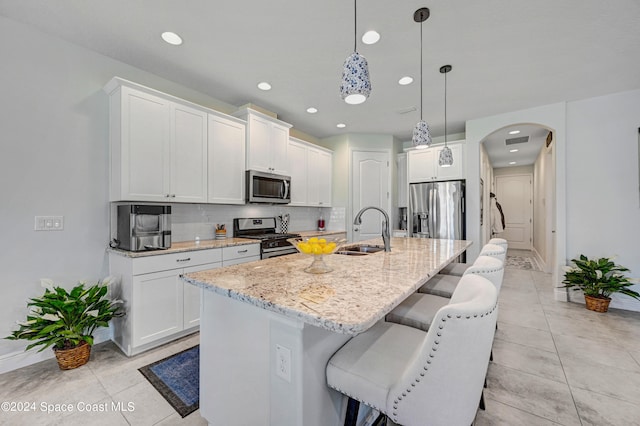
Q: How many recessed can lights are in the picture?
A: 9